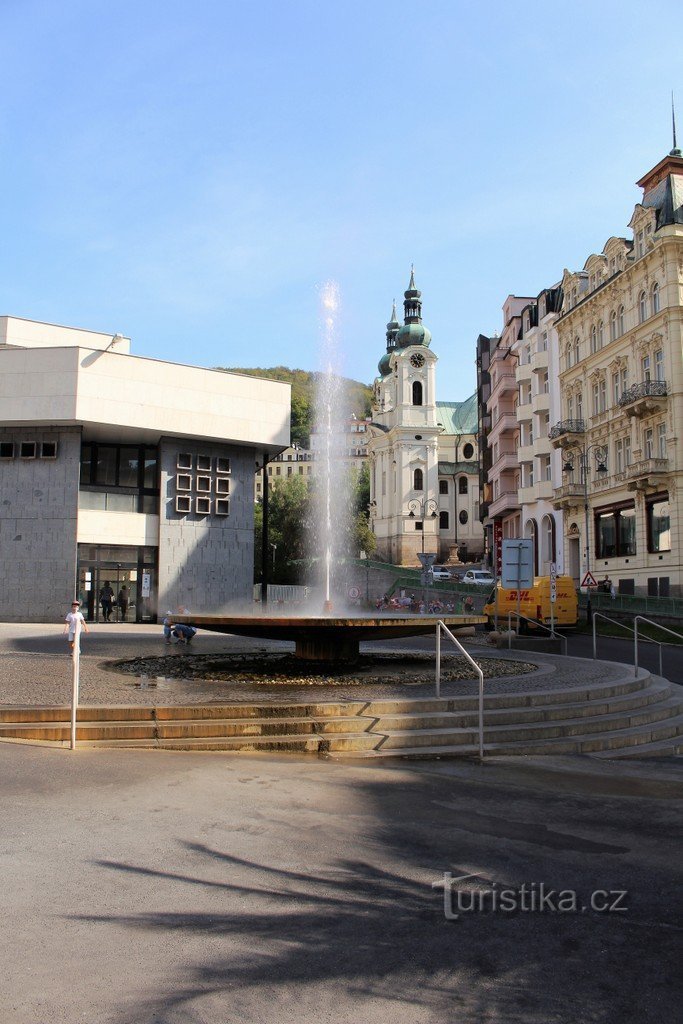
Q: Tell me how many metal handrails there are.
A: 5